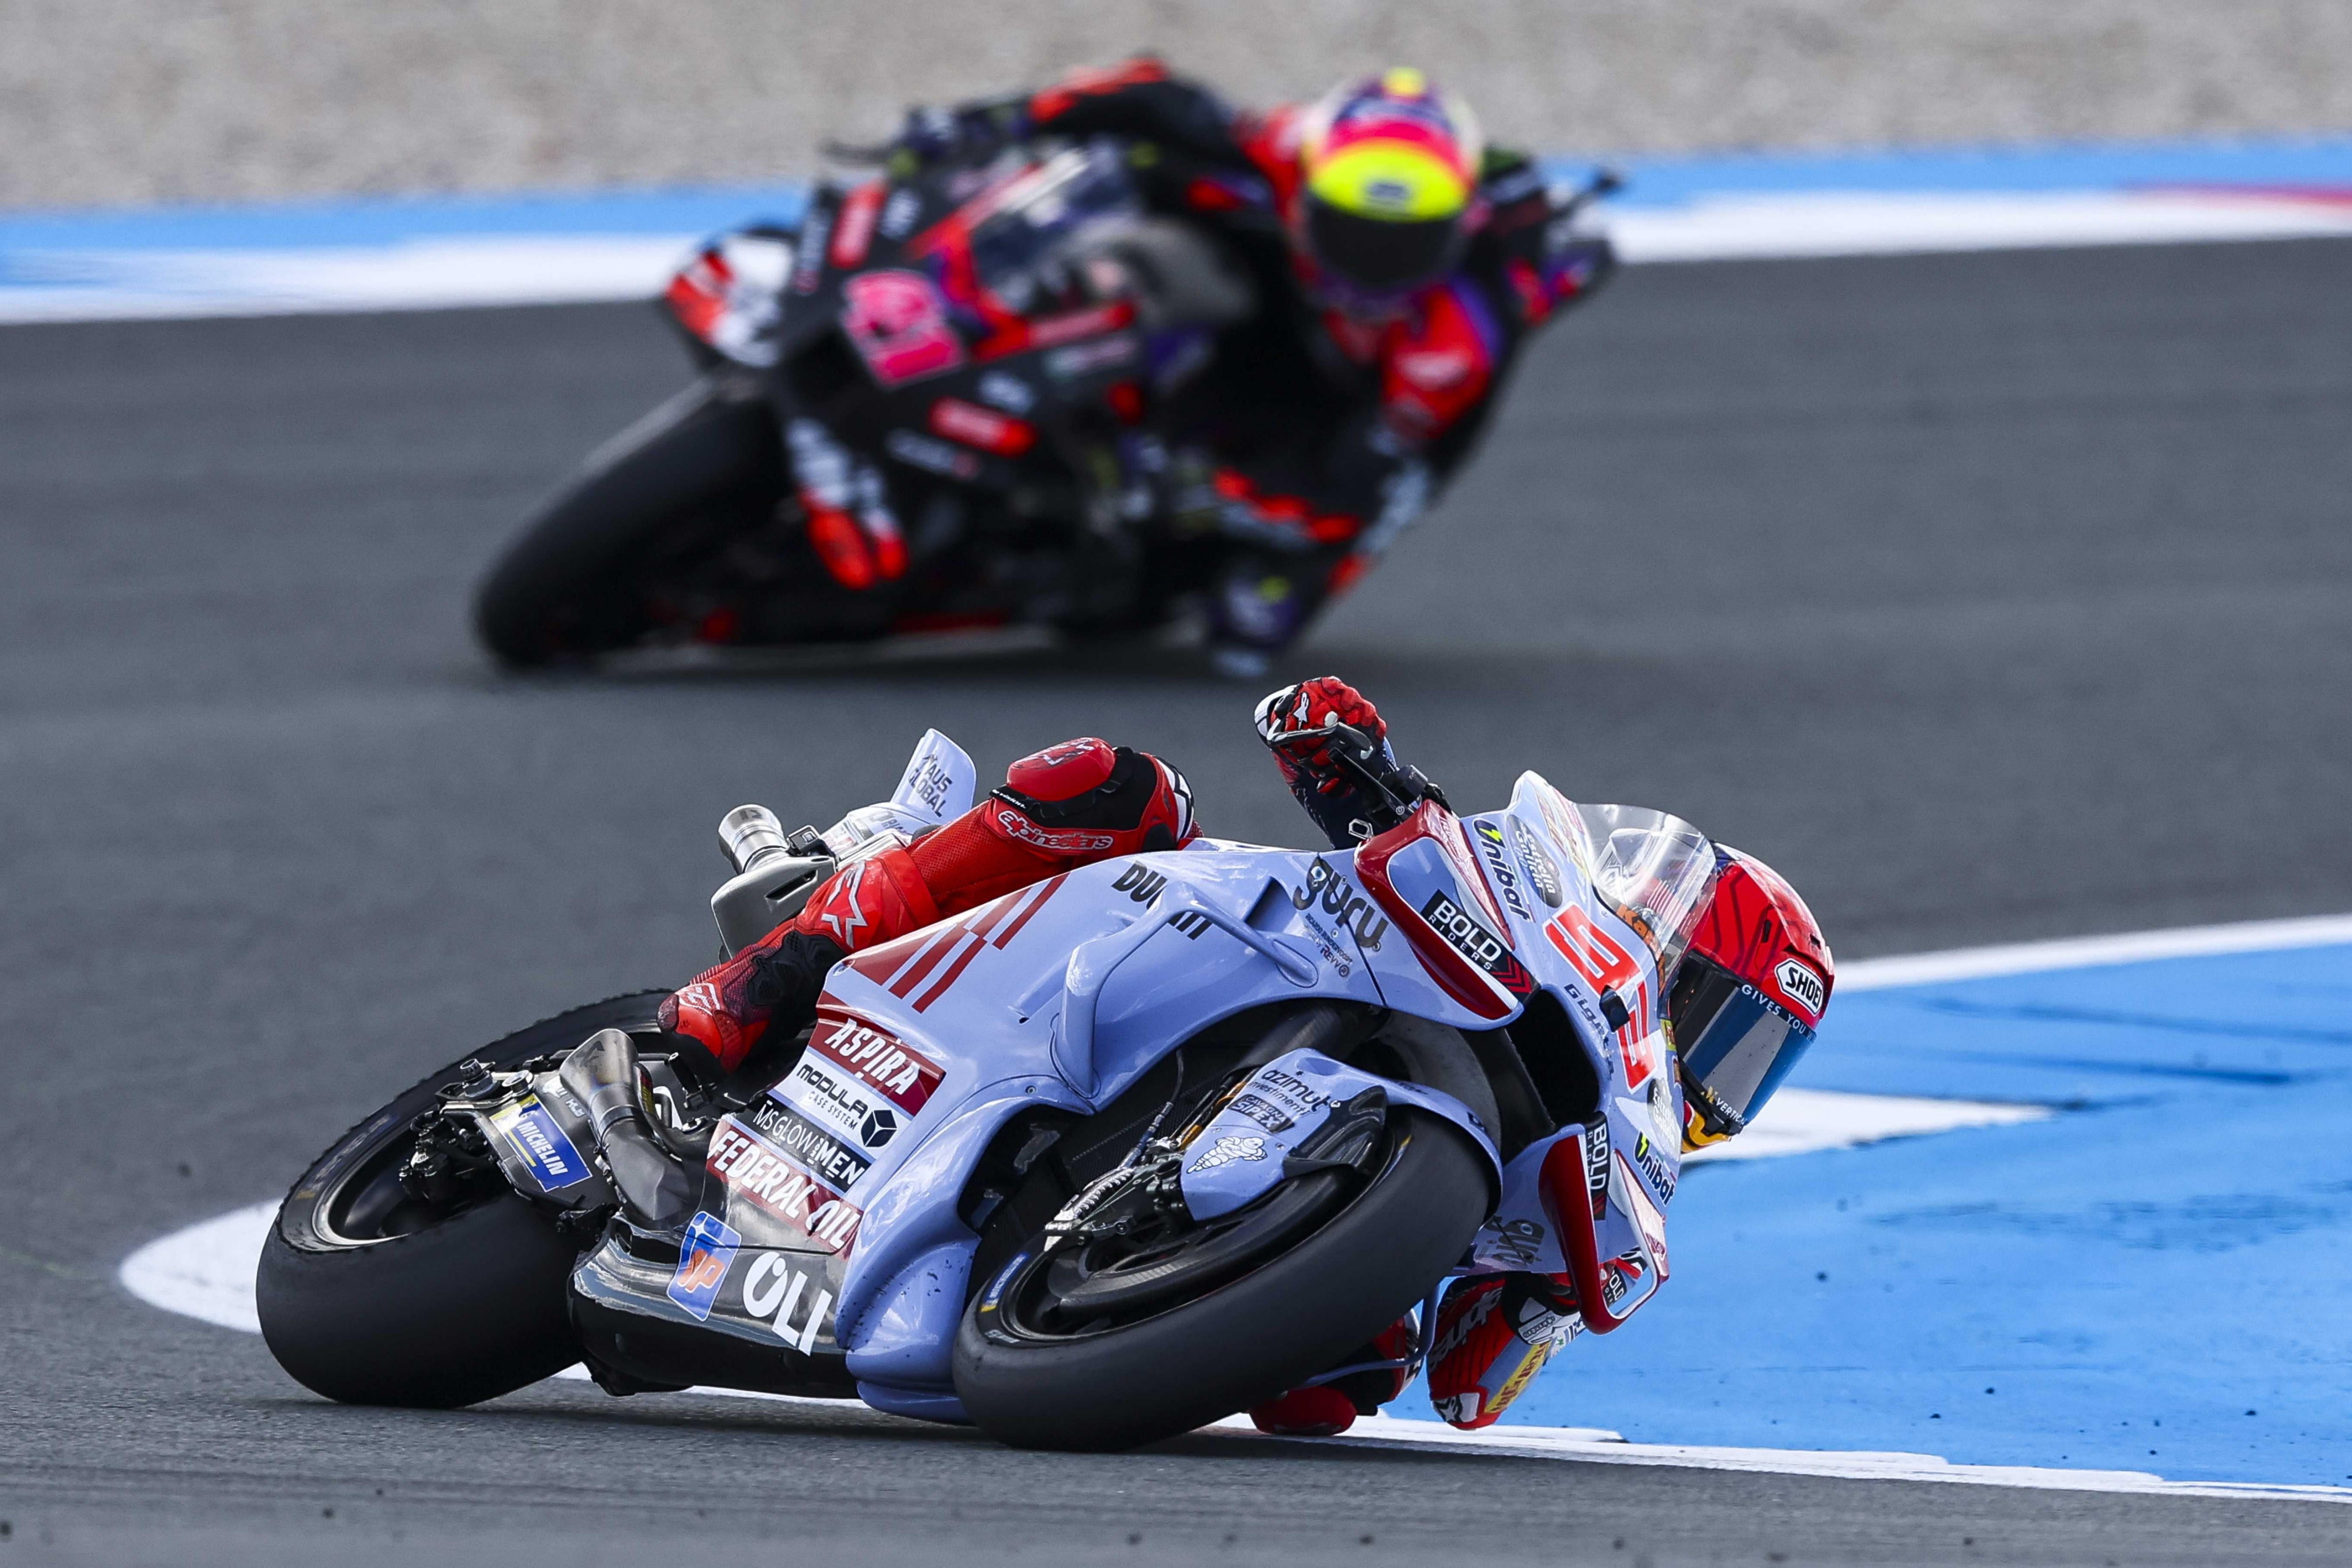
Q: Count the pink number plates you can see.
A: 1